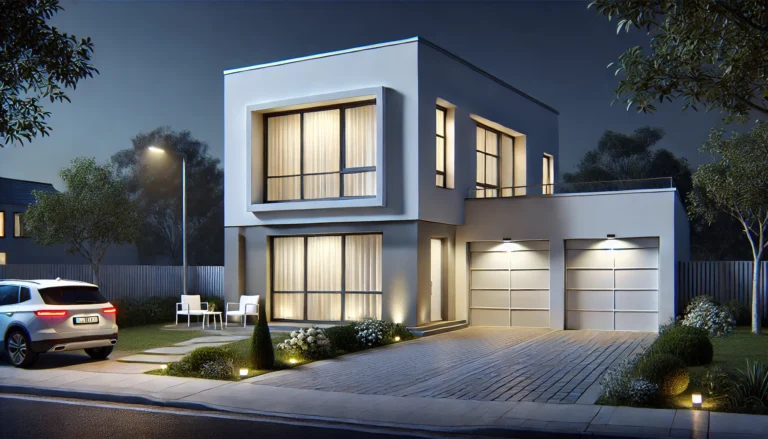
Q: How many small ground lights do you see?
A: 5